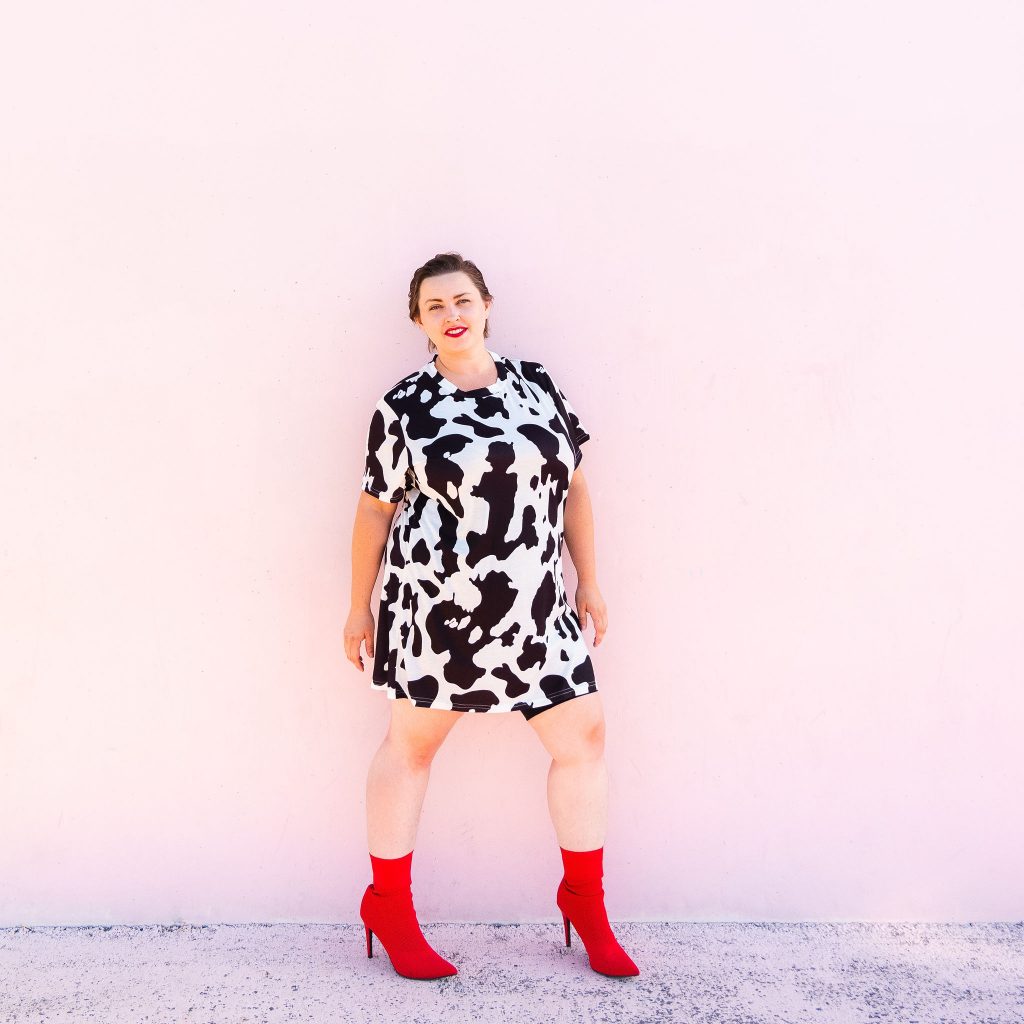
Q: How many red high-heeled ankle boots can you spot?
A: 2